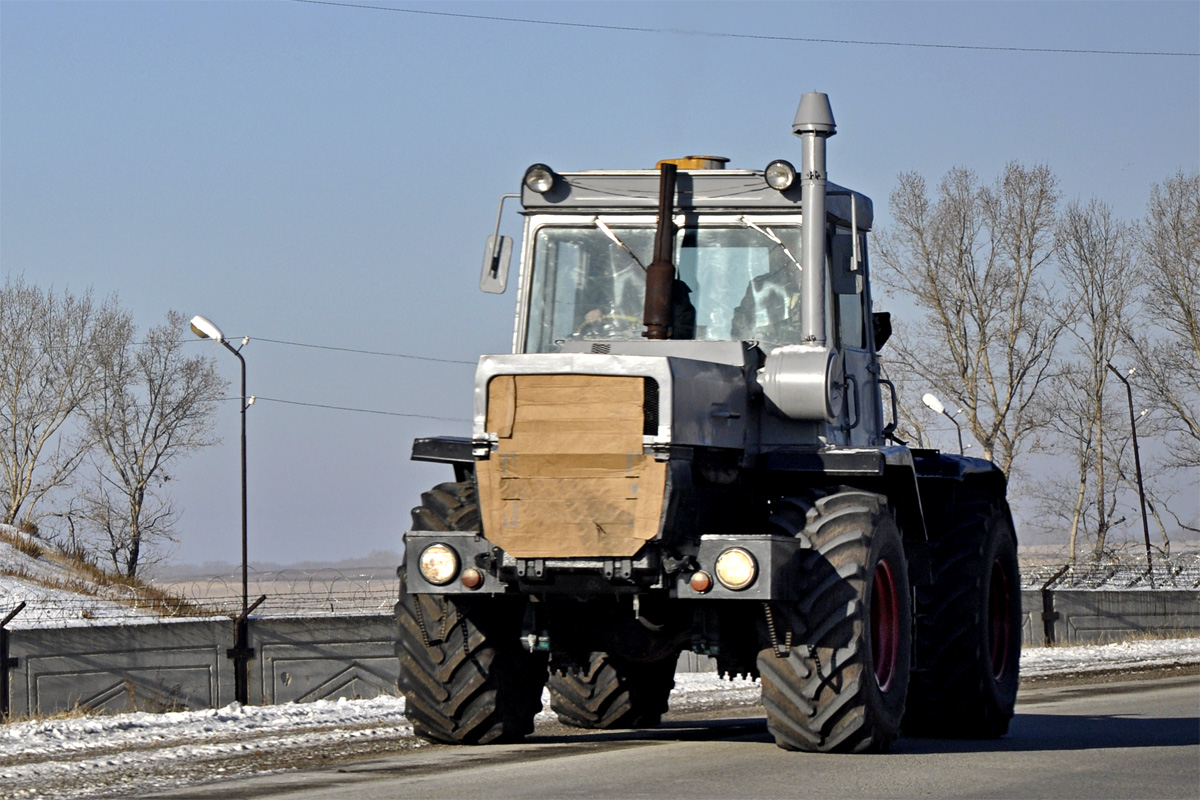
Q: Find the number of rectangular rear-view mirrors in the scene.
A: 2